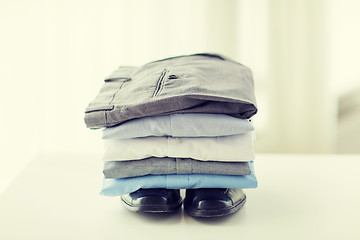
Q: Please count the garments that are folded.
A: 5